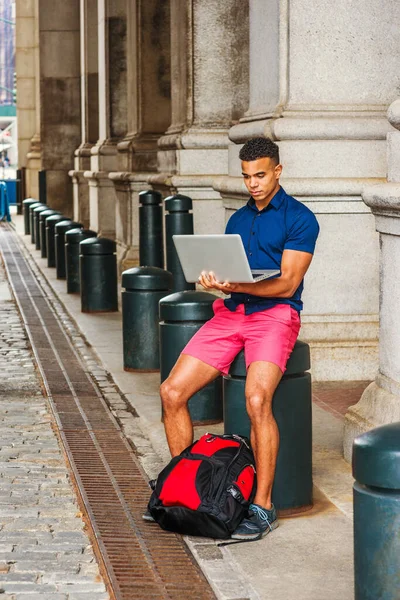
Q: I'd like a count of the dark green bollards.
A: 14